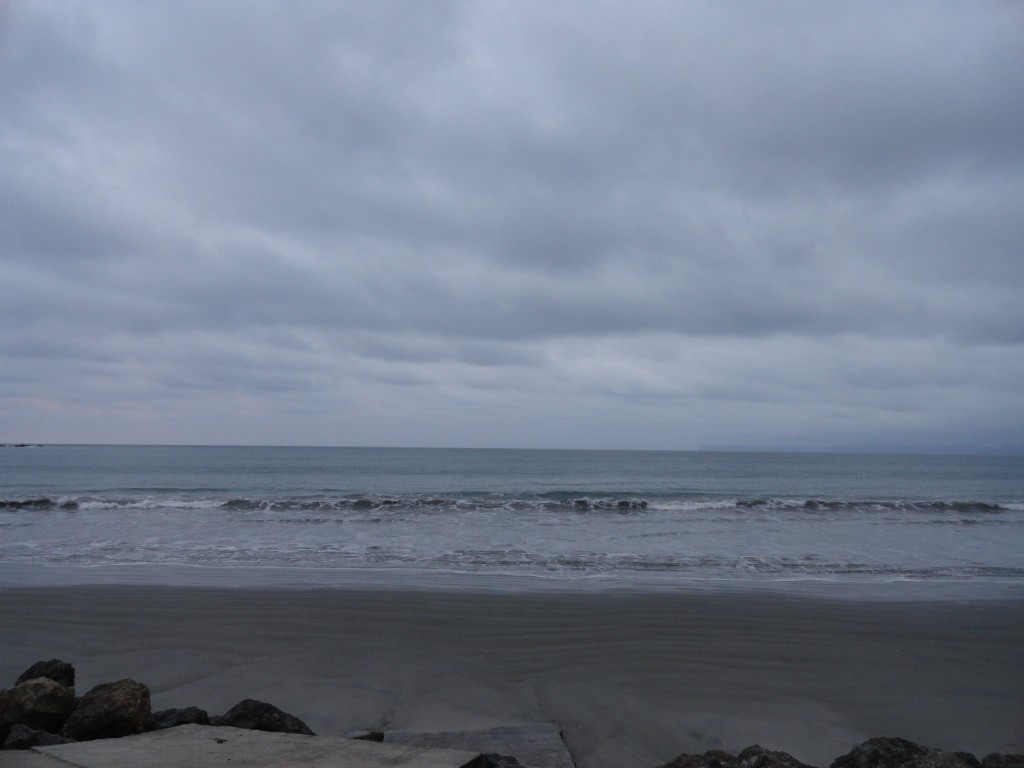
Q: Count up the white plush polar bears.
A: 0